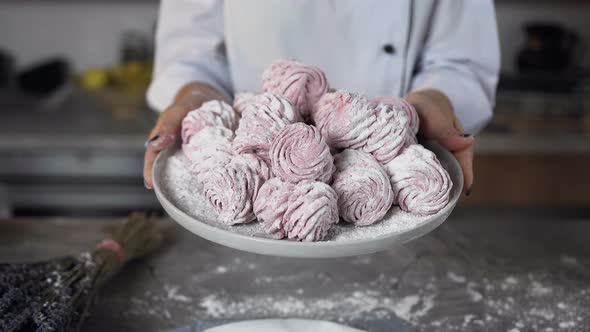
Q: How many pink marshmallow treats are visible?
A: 12